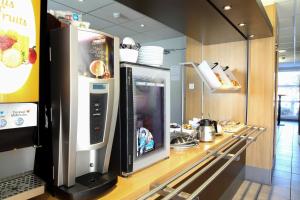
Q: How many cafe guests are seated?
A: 0